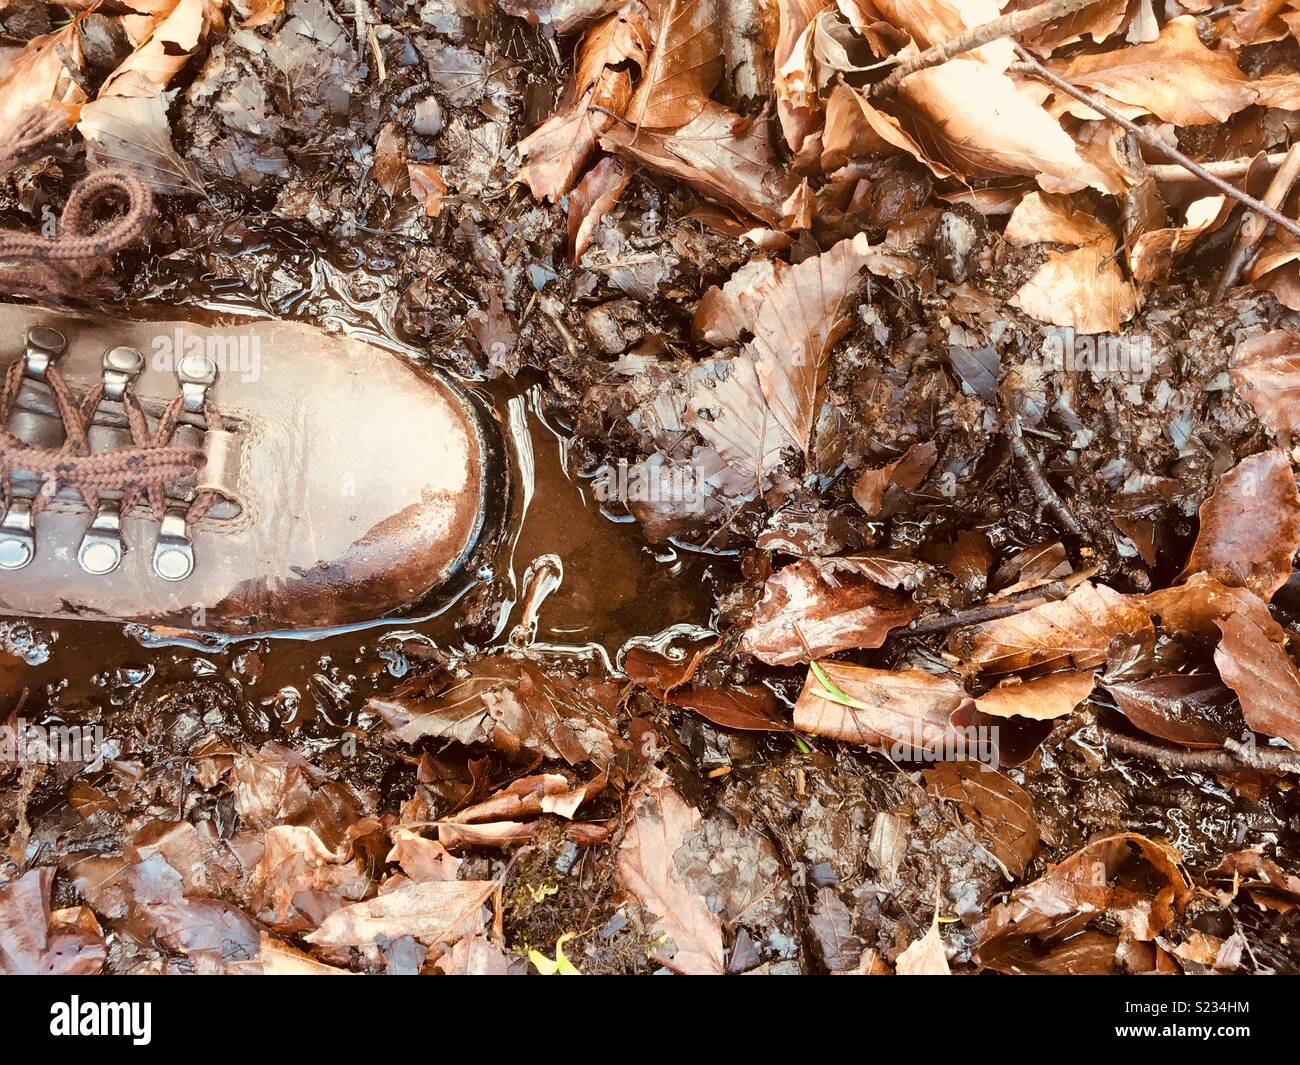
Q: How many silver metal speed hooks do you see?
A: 6